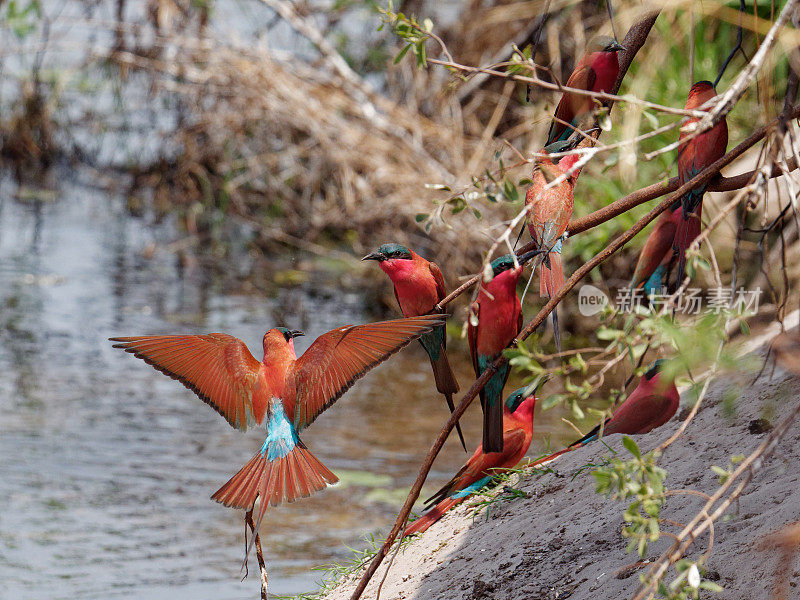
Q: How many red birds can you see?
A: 9